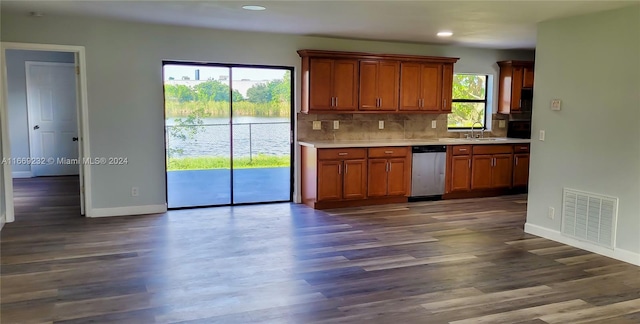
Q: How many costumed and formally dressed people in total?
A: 0